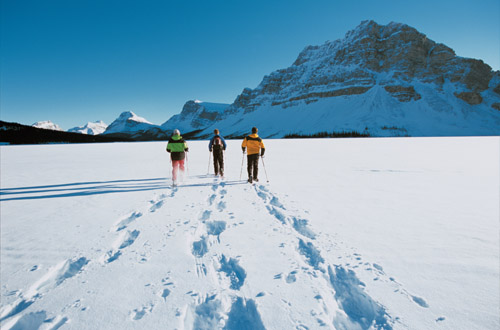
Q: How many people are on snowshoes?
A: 3